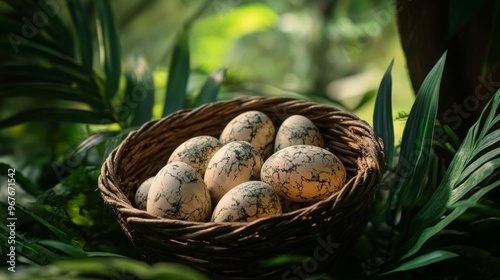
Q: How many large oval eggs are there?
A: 8